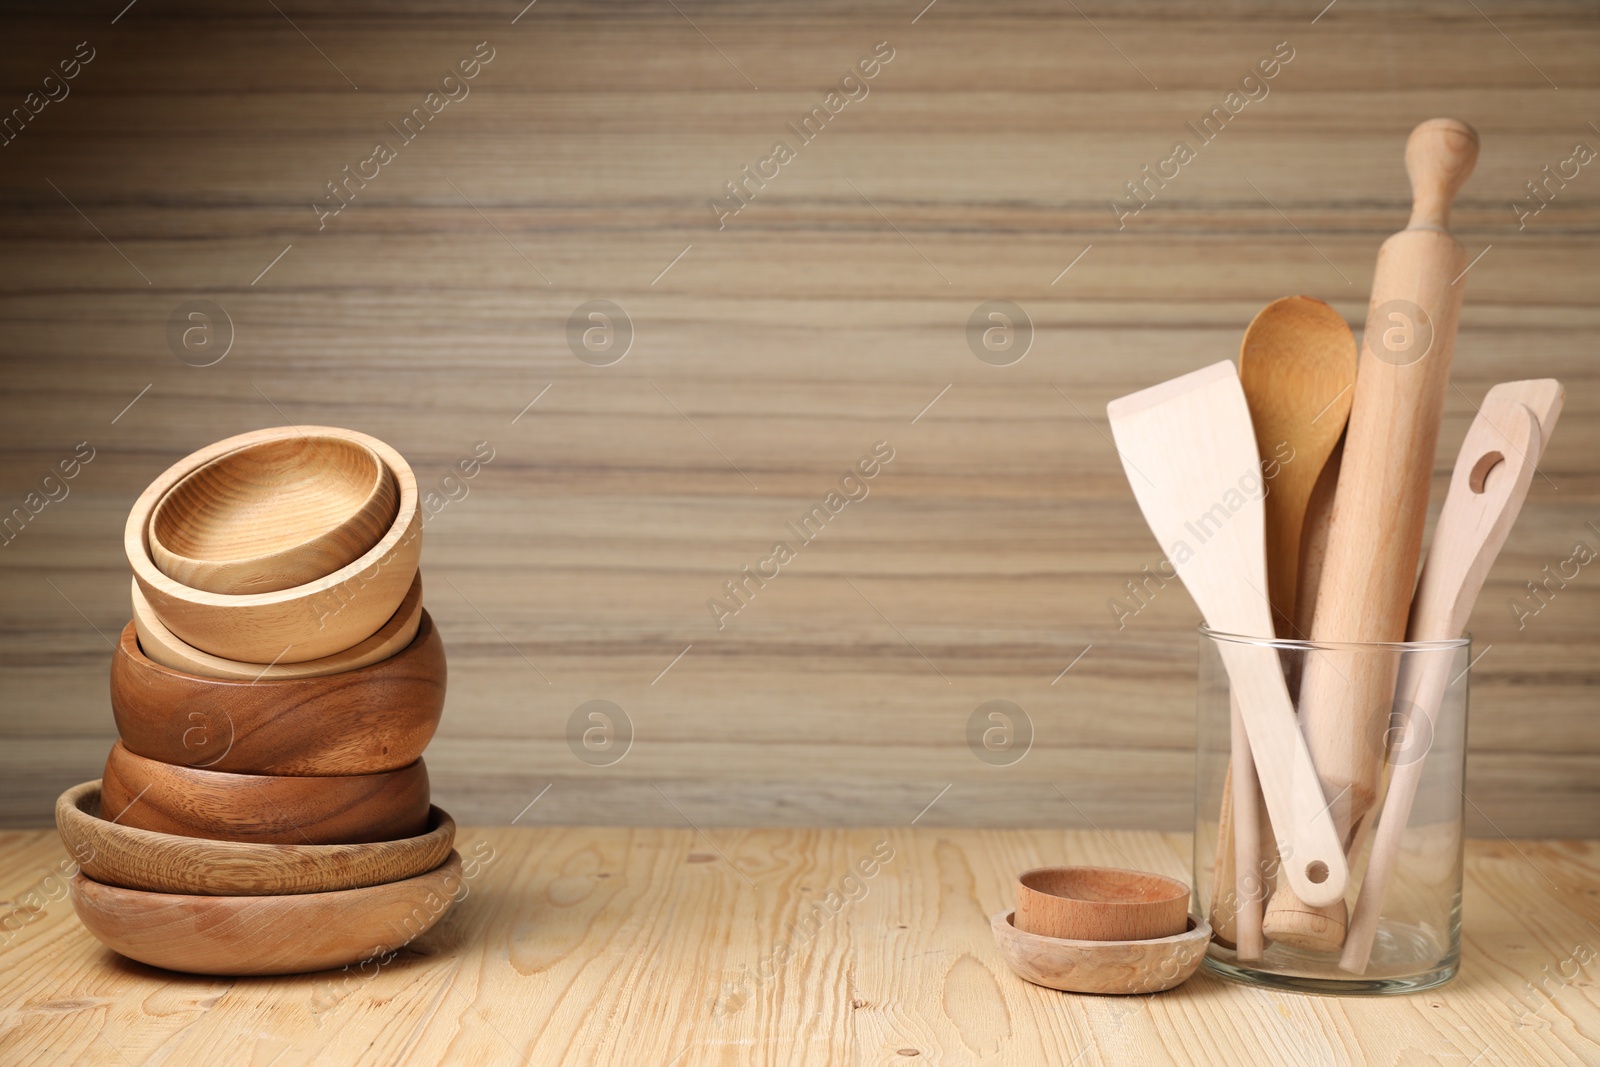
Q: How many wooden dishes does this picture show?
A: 9